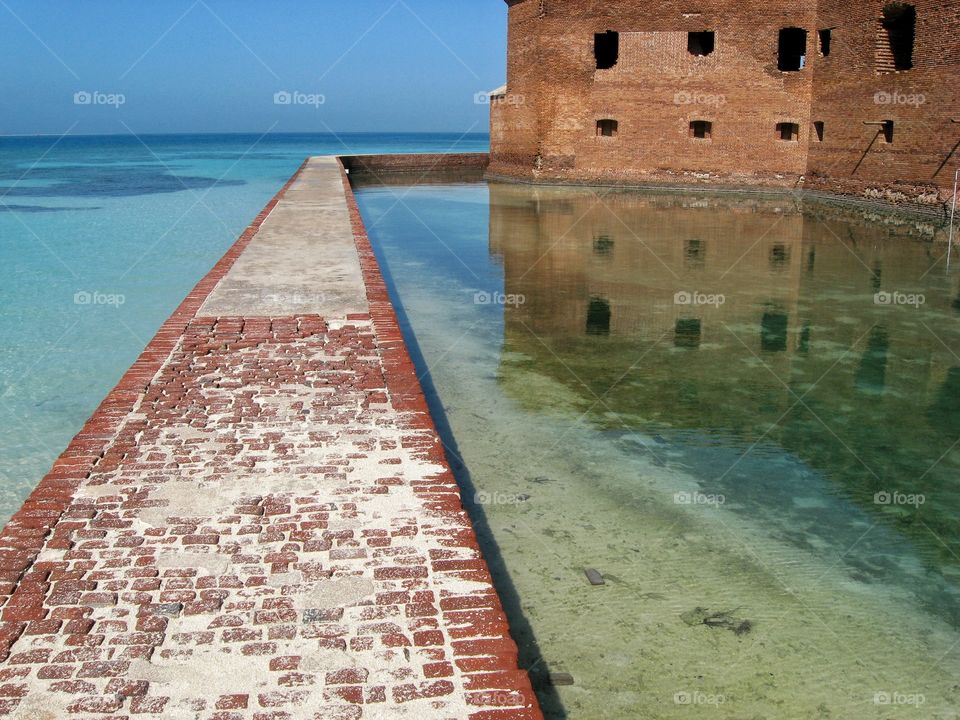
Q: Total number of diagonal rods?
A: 2